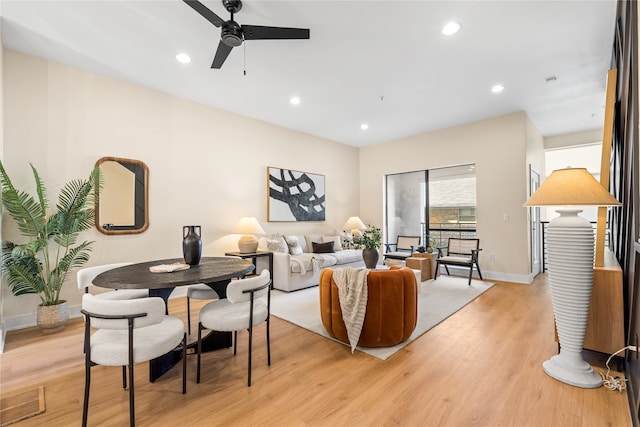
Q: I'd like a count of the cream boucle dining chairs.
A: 4